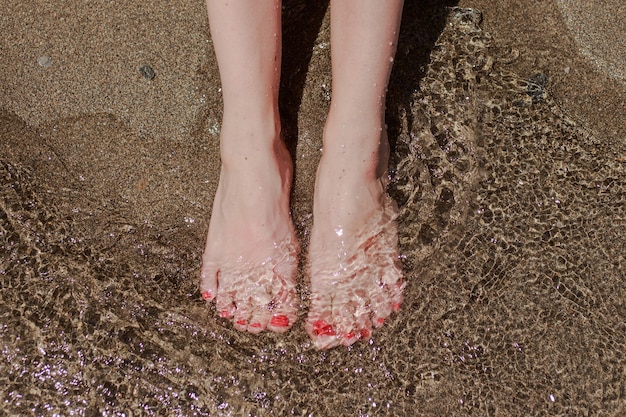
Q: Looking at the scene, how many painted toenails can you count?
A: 10